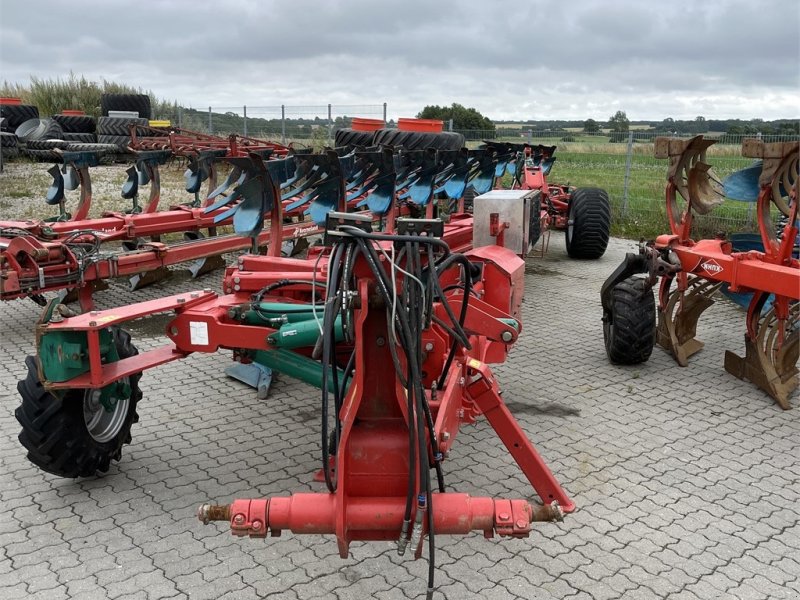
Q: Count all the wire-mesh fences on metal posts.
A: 1